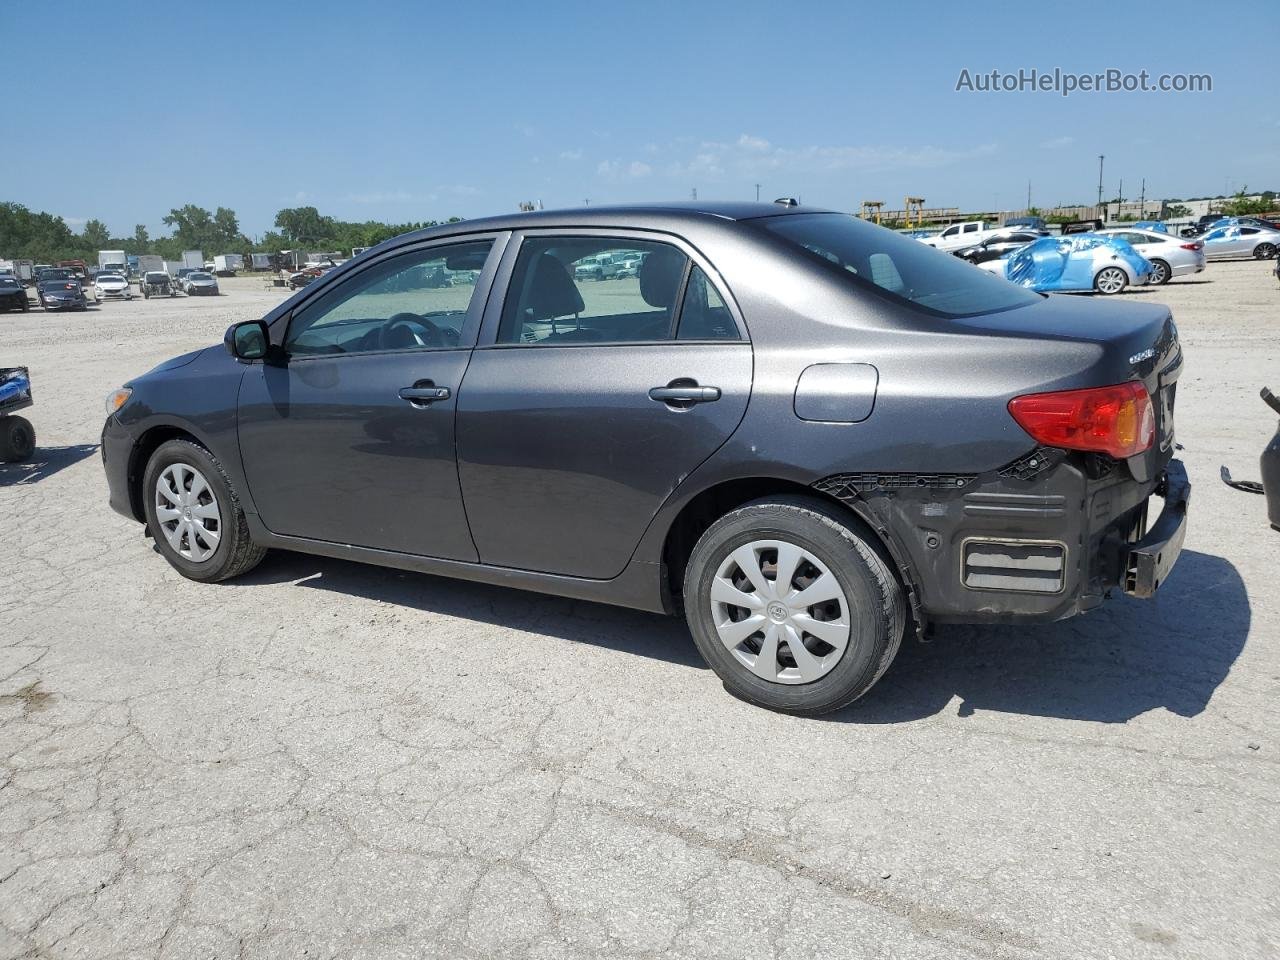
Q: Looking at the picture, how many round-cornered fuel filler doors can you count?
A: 1